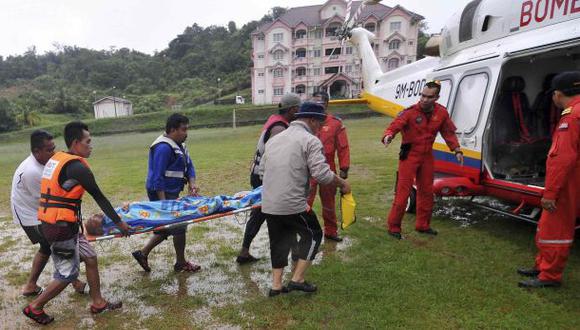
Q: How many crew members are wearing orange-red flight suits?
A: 3